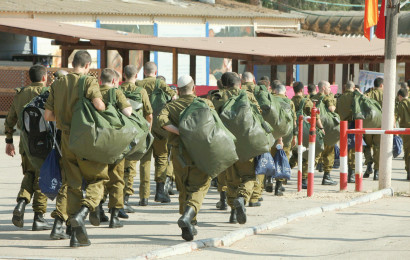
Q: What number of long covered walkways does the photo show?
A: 1